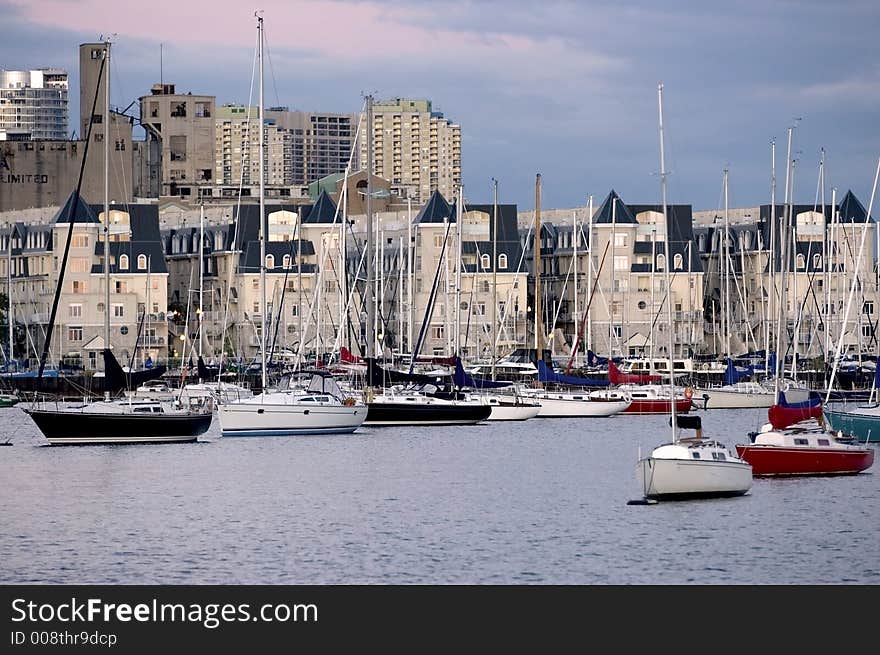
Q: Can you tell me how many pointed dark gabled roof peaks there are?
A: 5